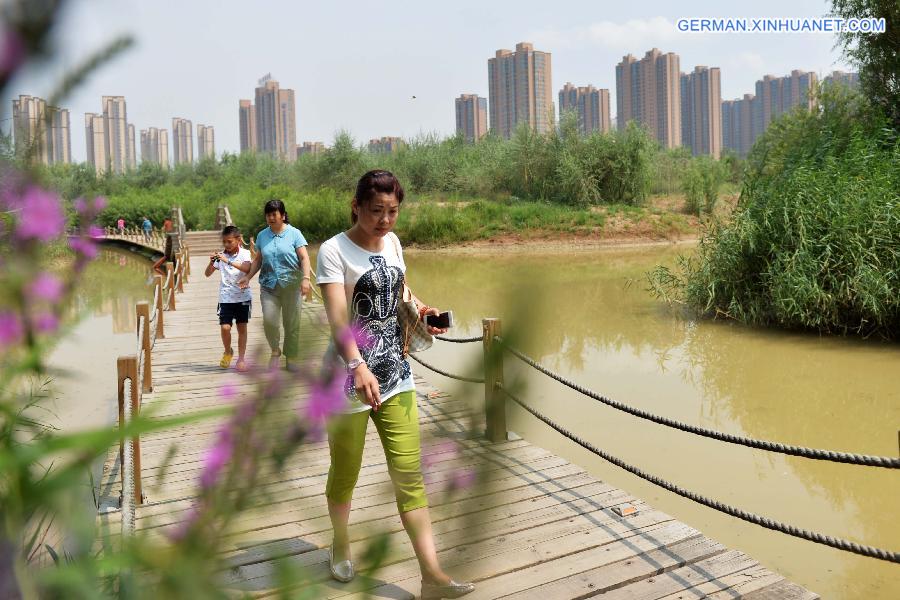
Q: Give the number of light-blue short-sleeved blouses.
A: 1